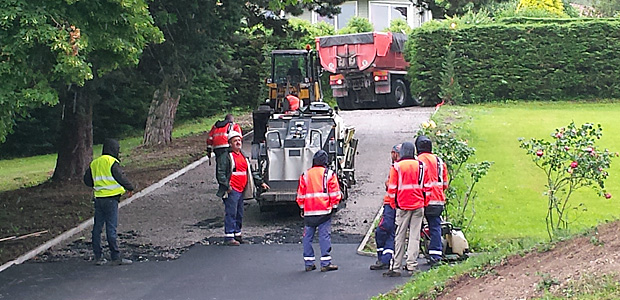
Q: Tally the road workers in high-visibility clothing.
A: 8